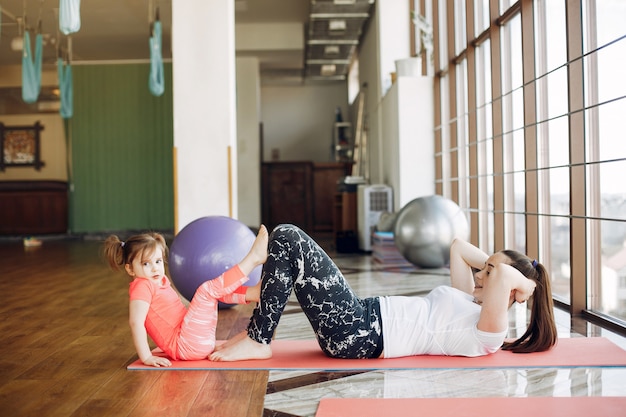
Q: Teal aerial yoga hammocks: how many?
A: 4